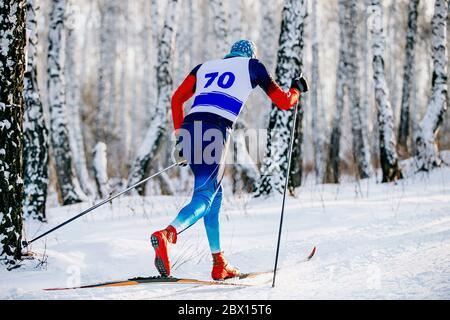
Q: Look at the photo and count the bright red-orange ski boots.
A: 2